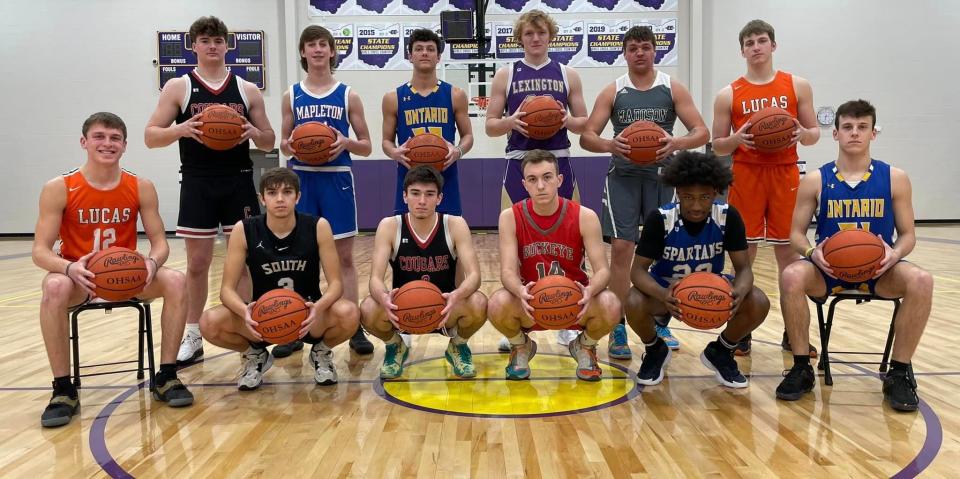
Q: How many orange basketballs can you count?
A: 12